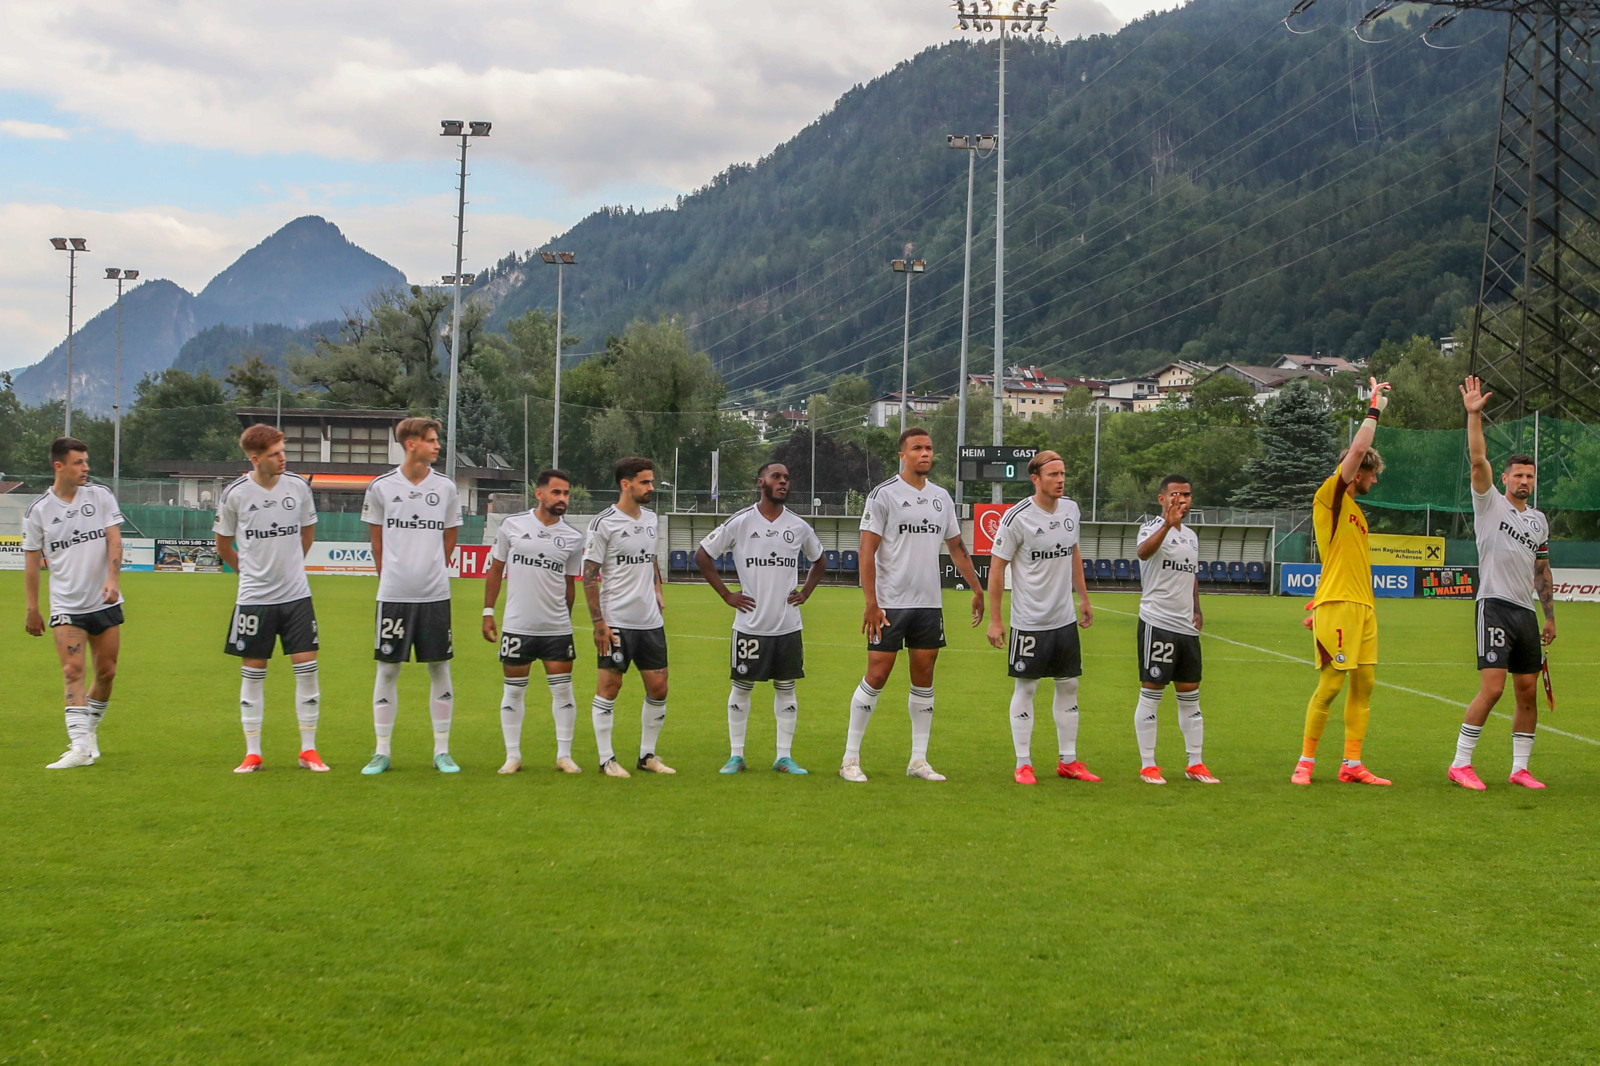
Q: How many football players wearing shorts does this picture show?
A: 11